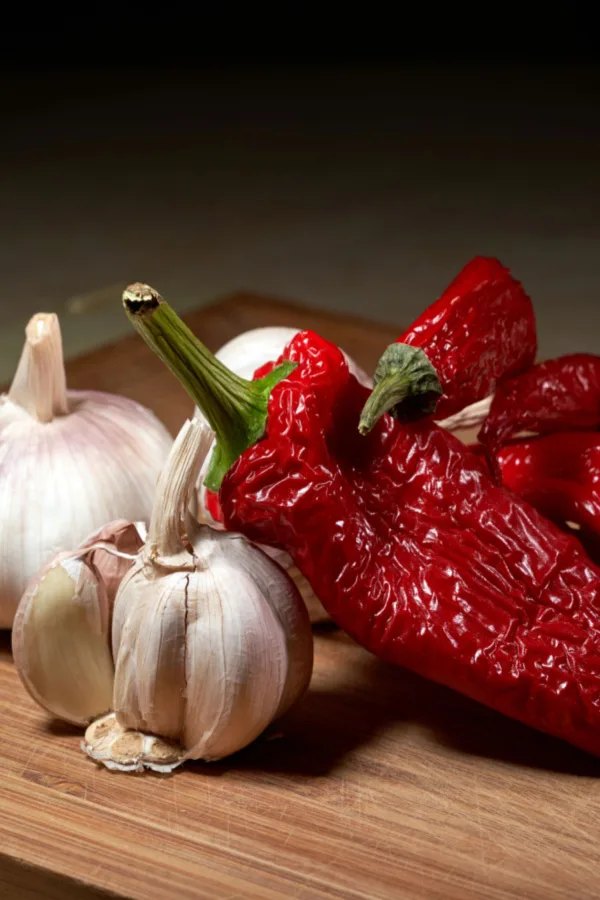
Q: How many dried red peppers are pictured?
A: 4